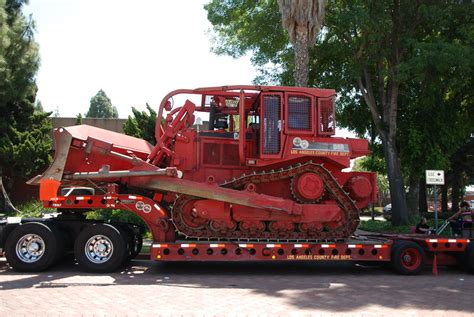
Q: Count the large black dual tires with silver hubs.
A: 2